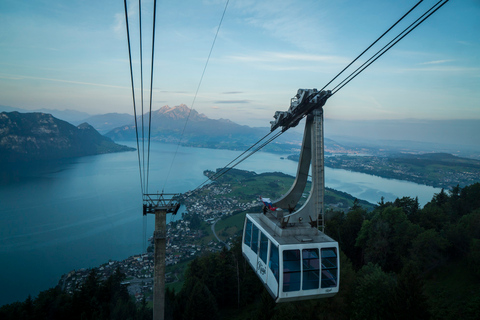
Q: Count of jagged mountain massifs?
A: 1